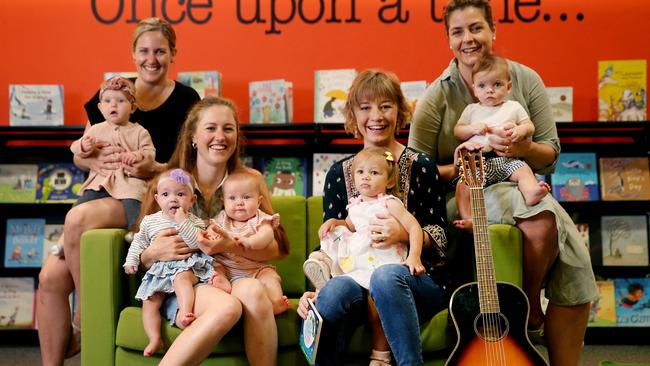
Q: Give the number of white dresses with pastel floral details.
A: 1